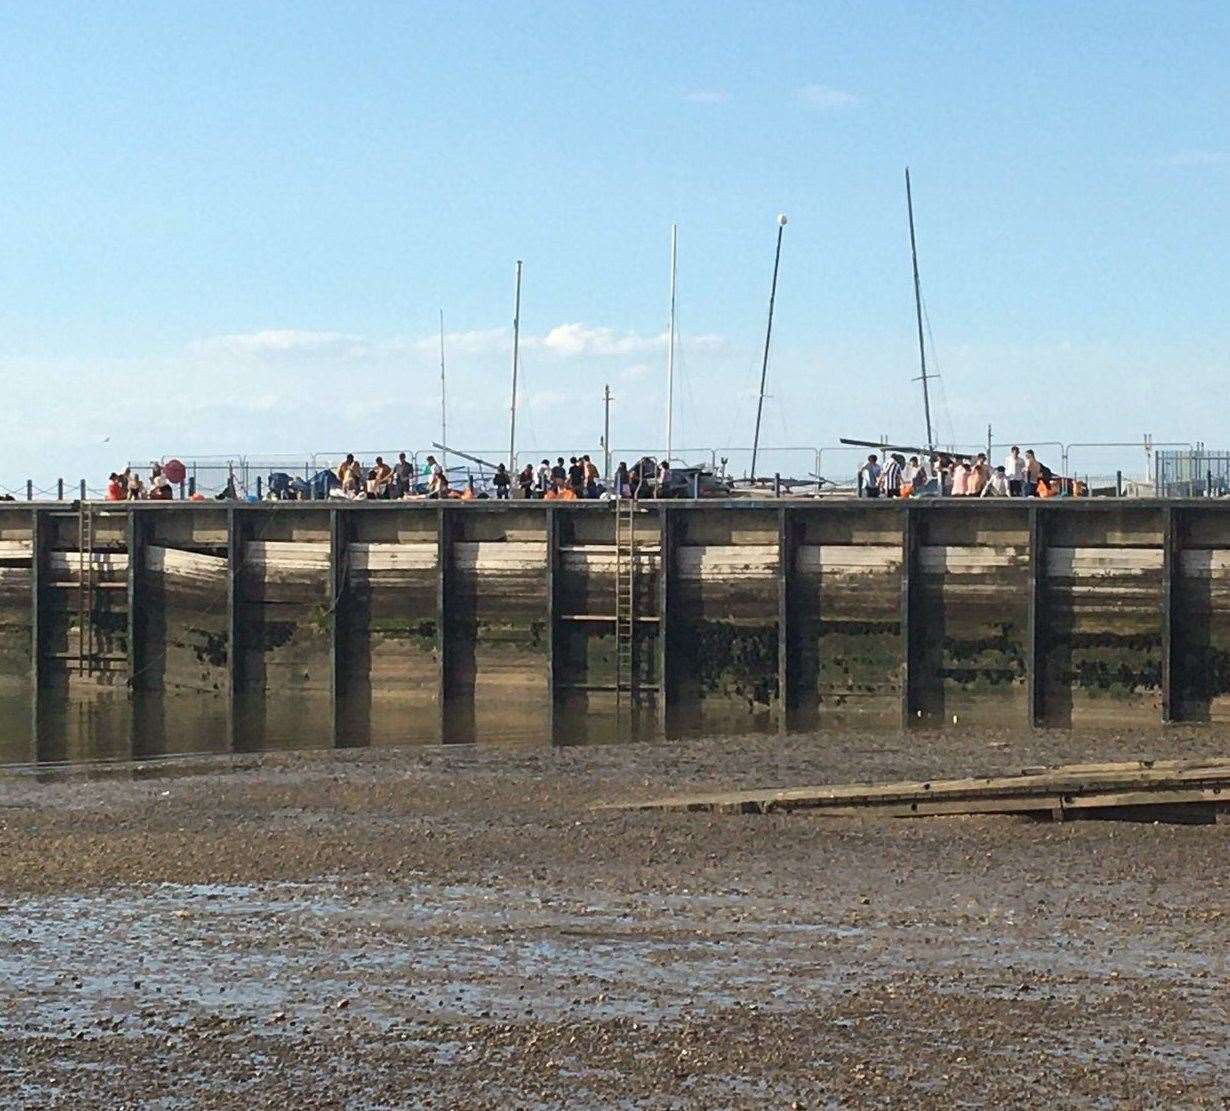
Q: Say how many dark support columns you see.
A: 11